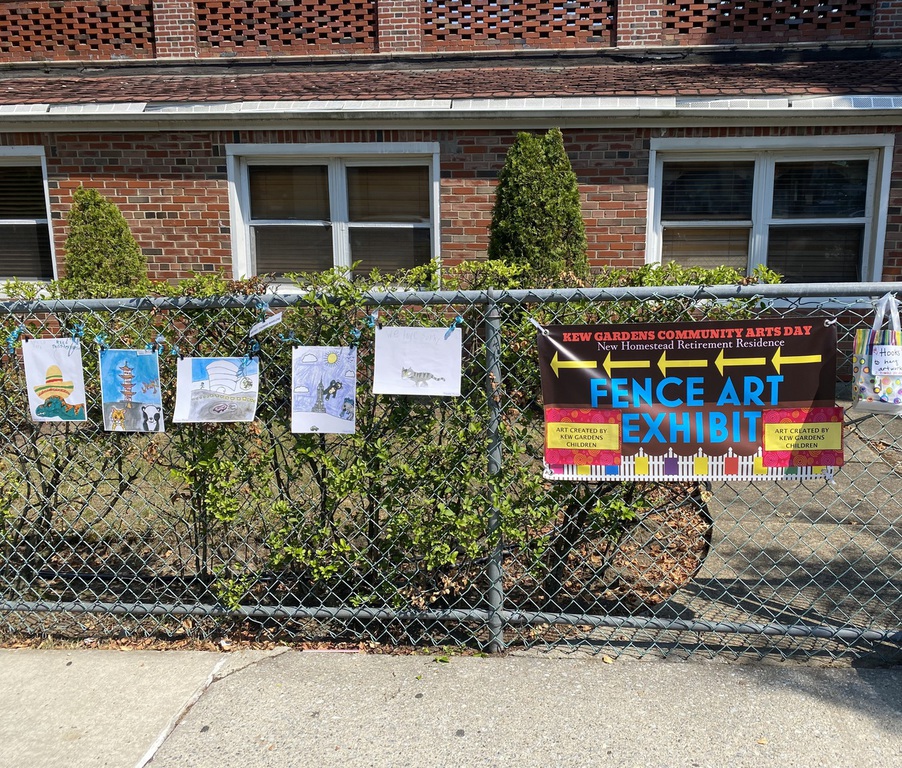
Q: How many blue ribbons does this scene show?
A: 11